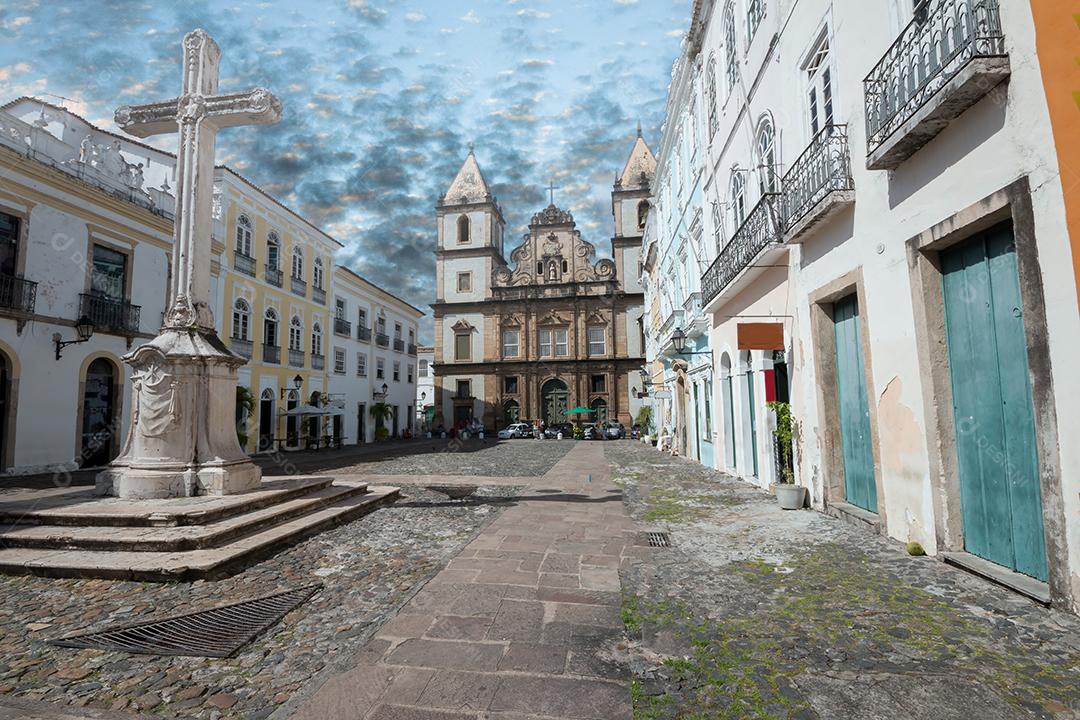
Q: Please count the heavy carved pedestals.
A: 1